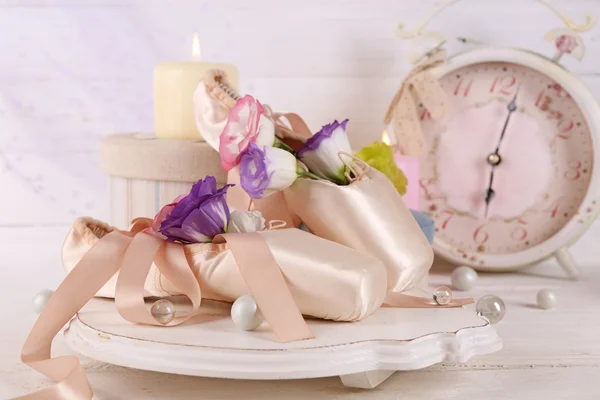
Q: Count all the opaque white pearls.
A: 4